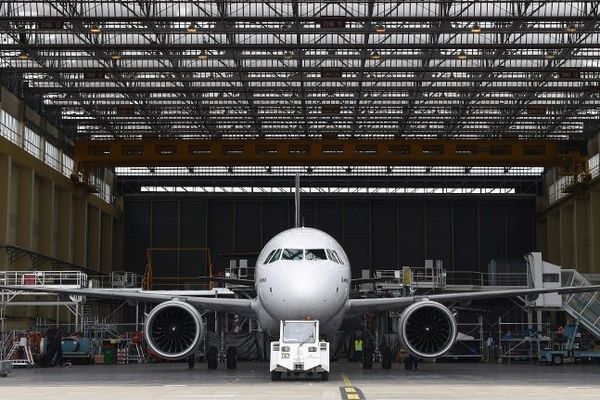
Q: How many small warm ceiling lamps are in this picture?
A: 11